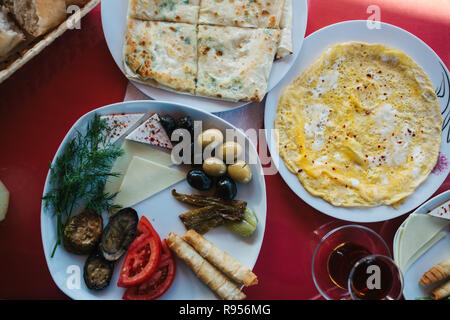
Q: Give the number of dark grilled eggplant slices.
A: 3